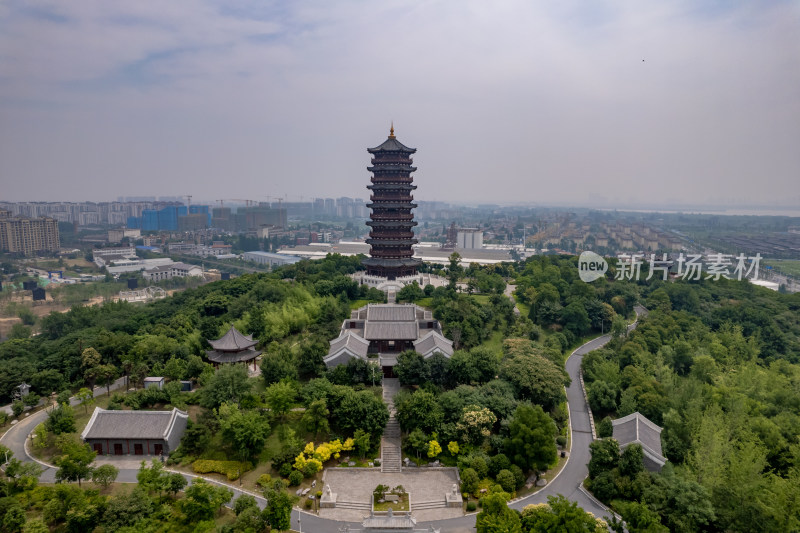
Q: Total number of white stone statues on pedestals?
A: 2